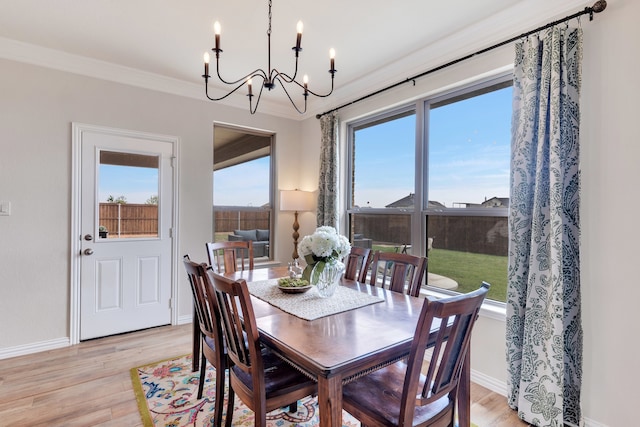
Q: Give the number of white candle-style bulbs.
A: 6